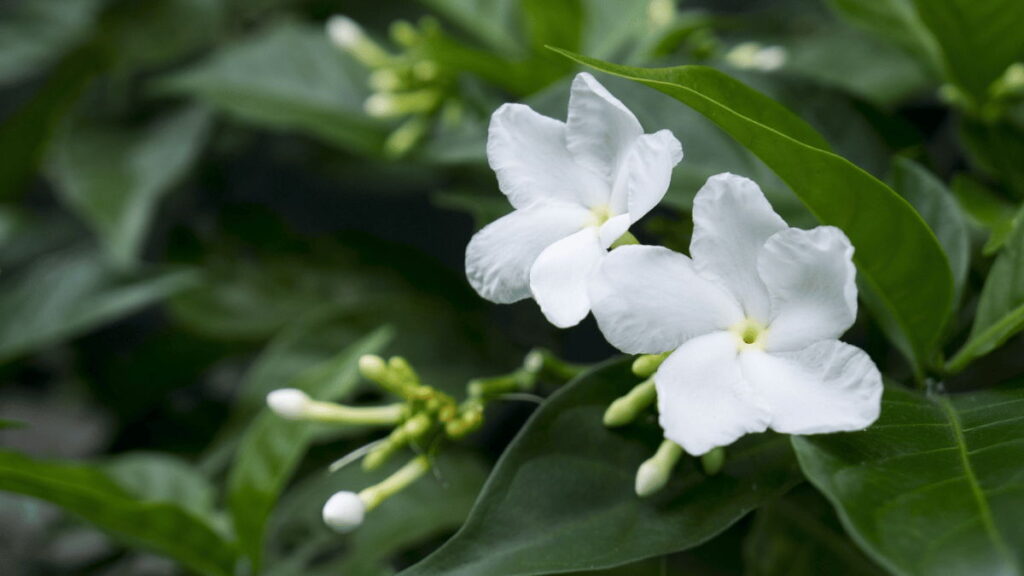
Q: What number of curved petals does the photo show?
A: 10